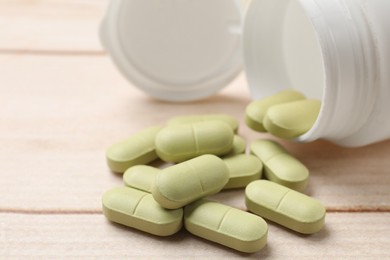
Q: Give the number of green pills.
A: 13